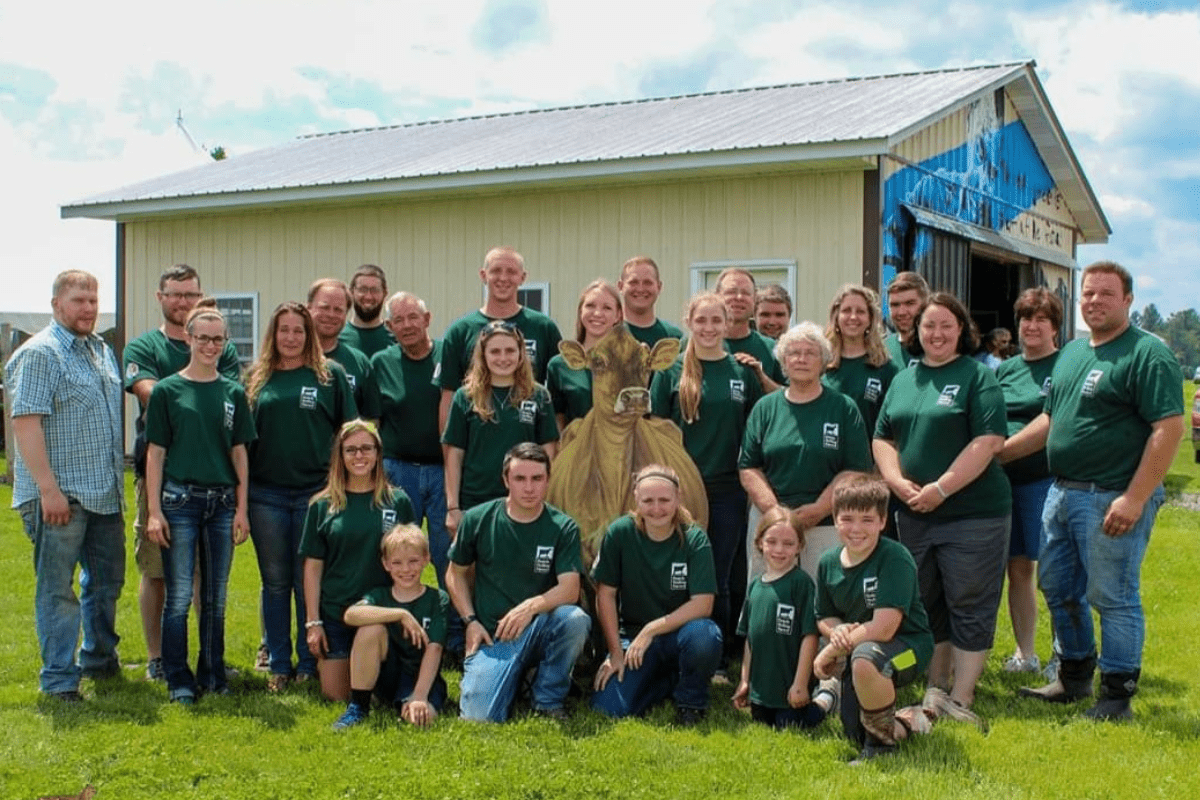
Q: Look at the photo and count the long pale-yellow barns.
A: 1